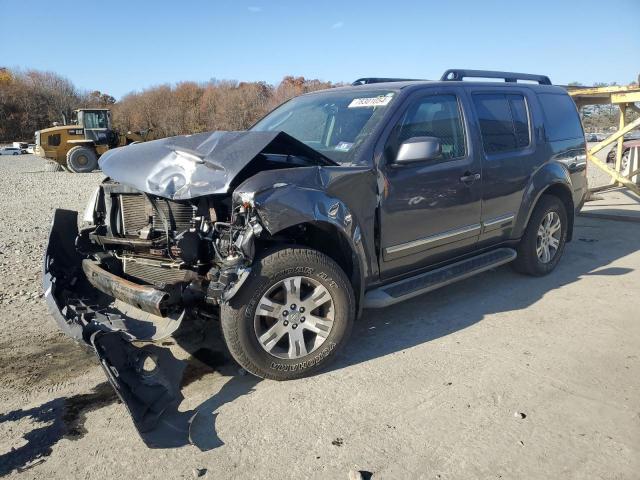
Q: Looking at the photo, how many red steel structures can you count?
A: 0